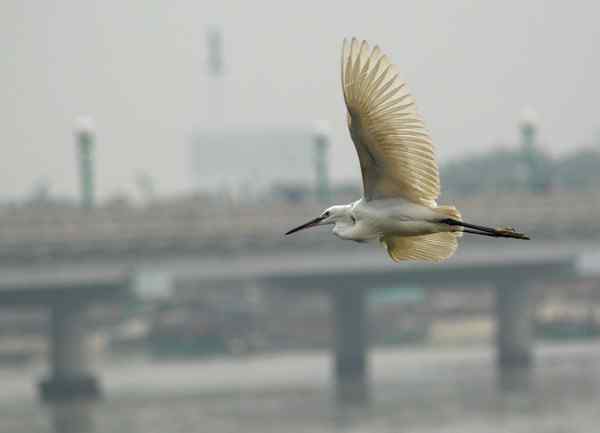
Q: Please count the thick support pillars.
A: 3